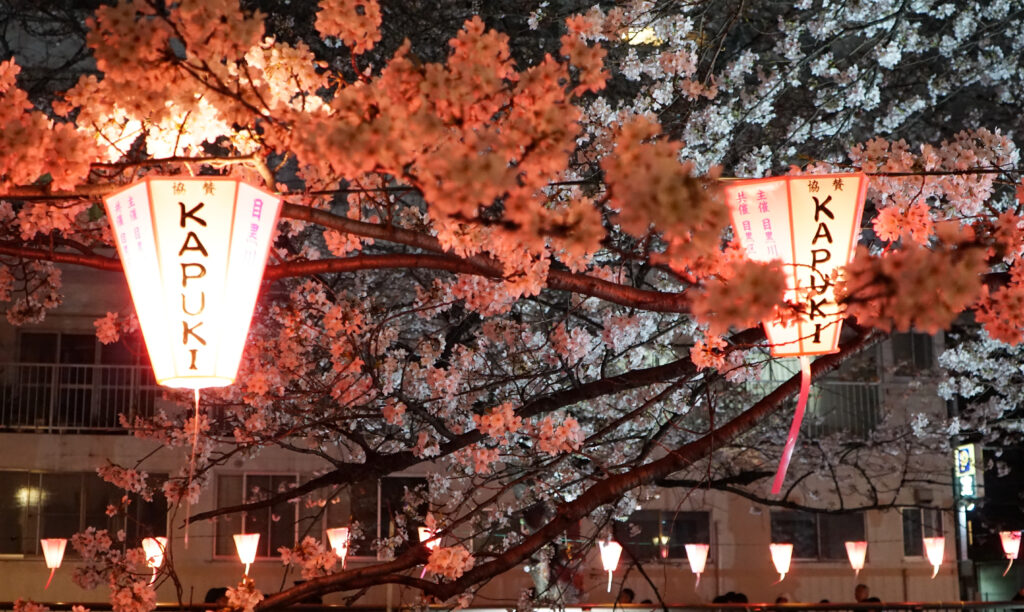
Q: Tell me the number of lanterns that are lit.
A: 13